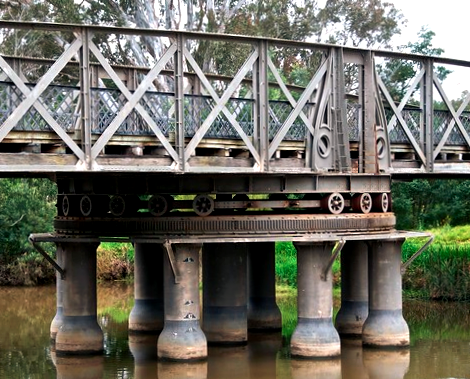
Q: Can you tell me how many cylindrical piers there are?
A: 9